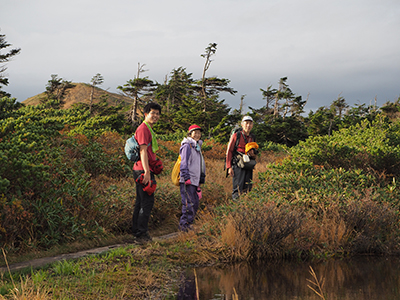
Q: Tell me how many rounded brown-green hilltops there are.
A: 1